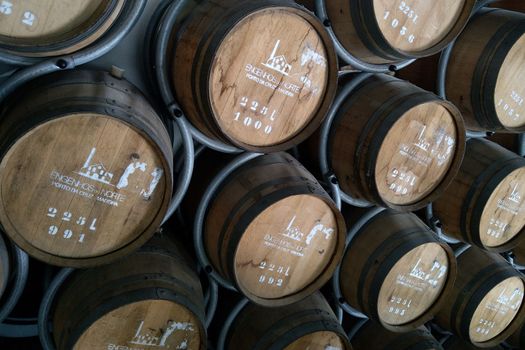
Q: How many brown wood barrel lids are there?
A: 12